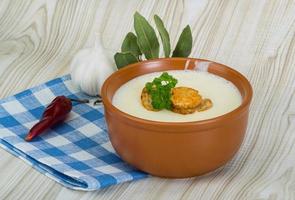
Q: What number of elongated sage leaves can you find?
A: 5